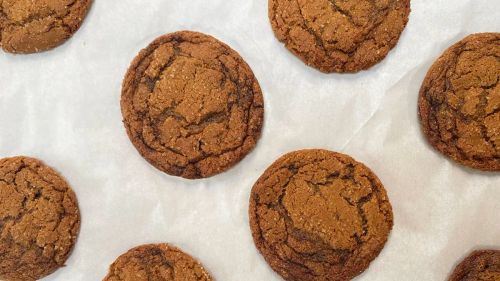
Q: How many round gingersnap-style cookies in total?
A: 8